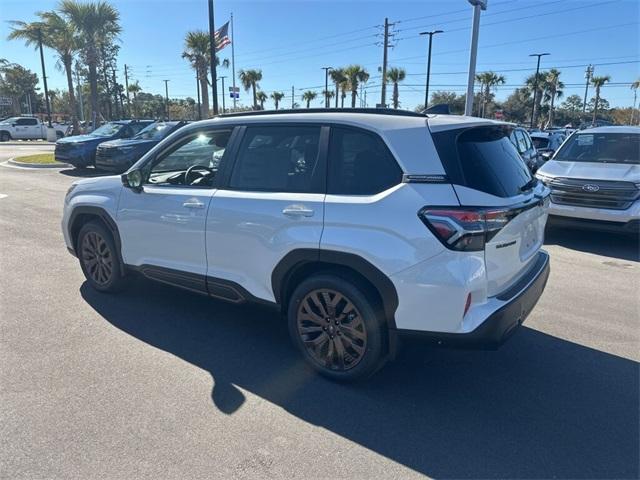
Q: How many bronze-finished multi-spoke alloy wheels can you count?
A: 2